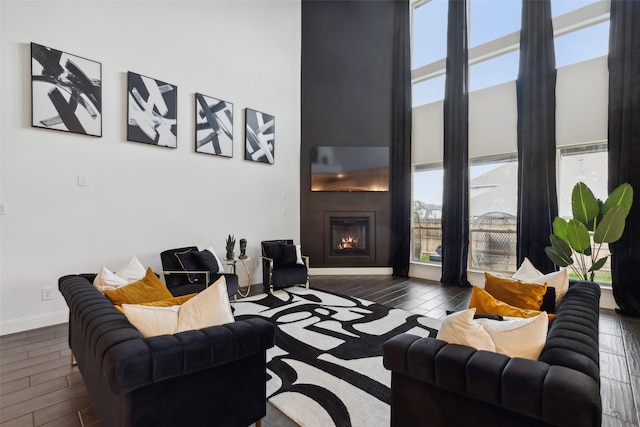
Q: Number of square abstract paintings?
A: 4